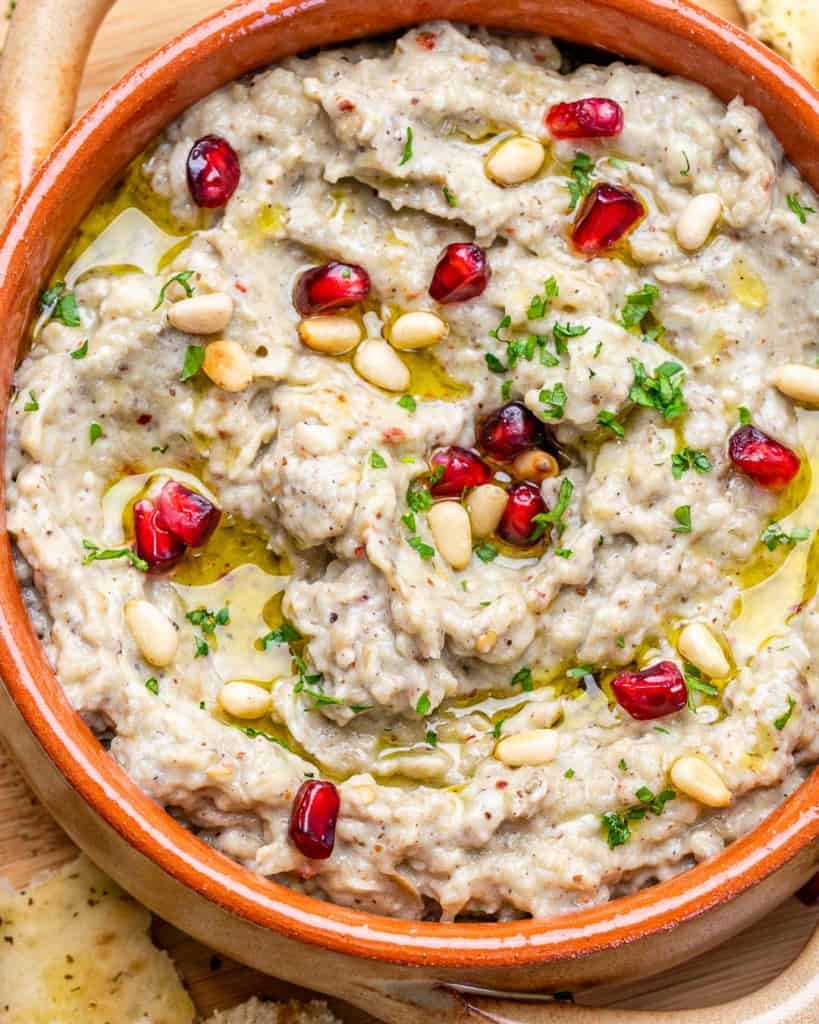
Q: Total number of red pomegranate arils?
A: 13